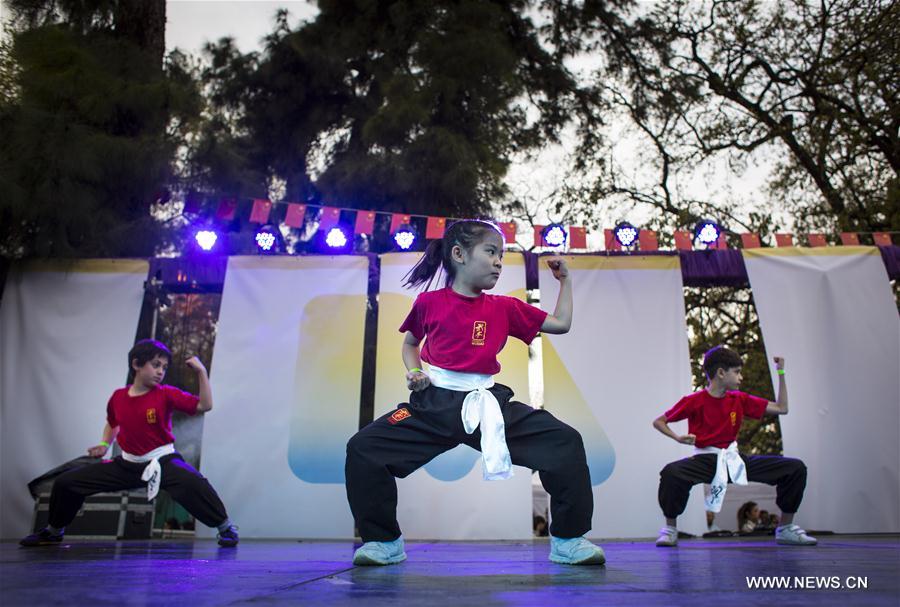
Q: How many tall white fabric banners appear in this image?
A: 5